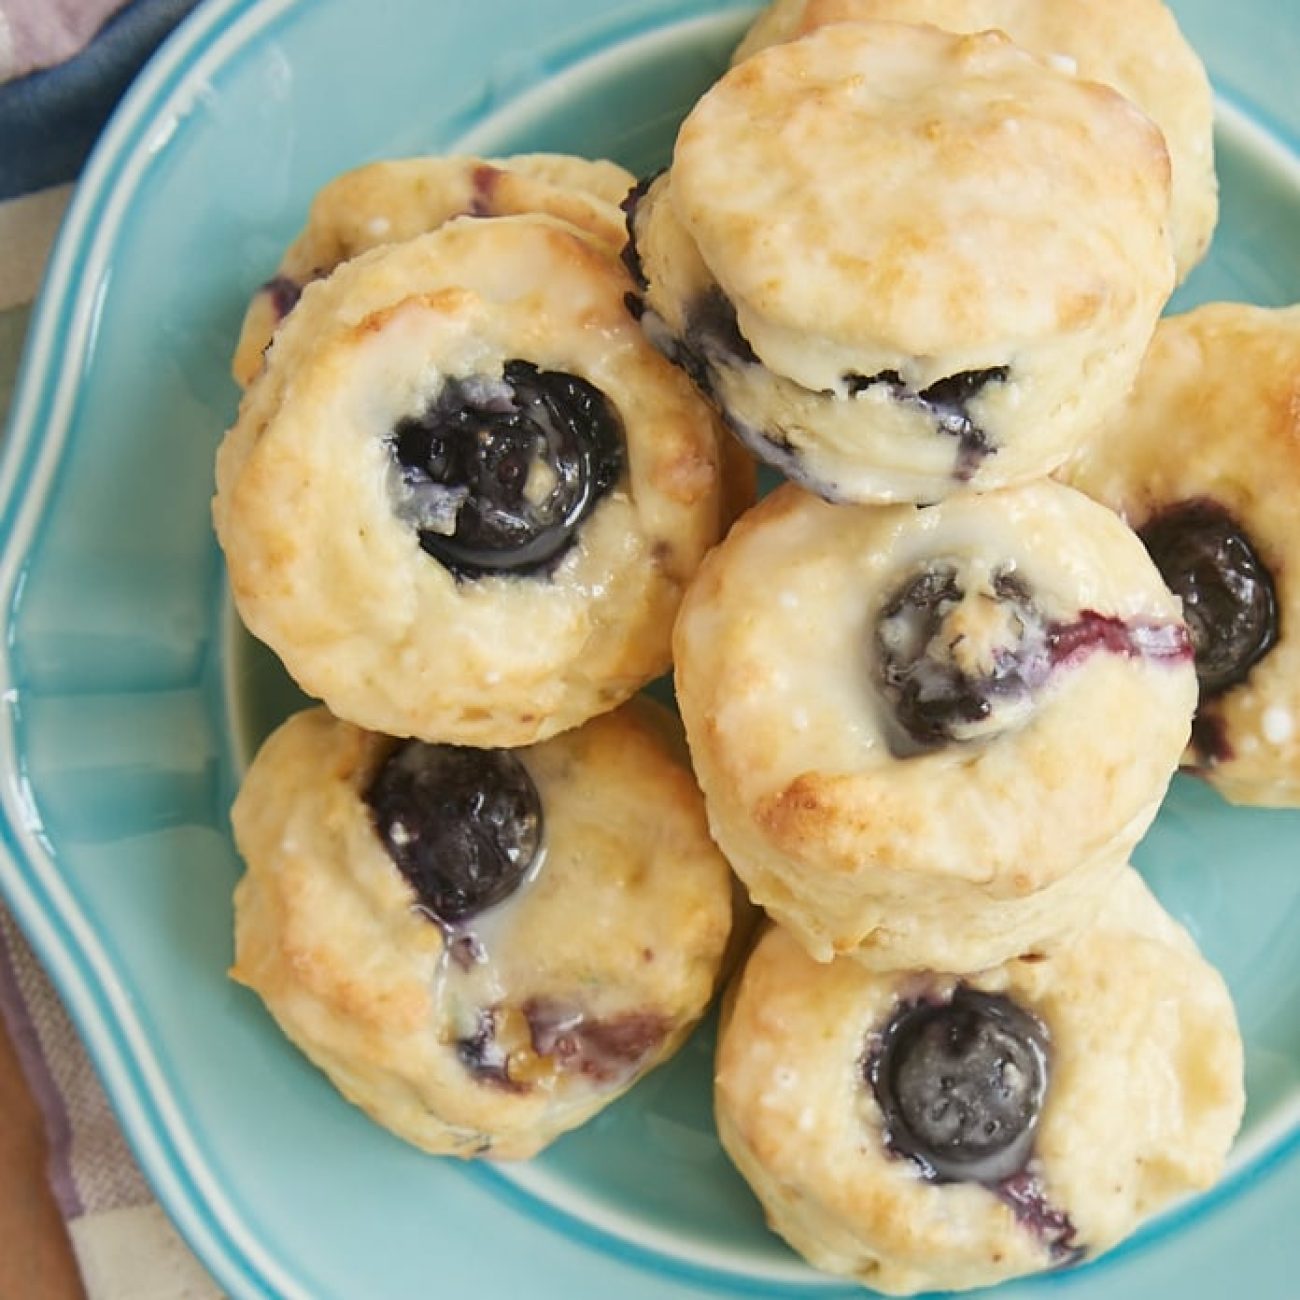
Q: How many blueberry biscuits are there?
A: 8